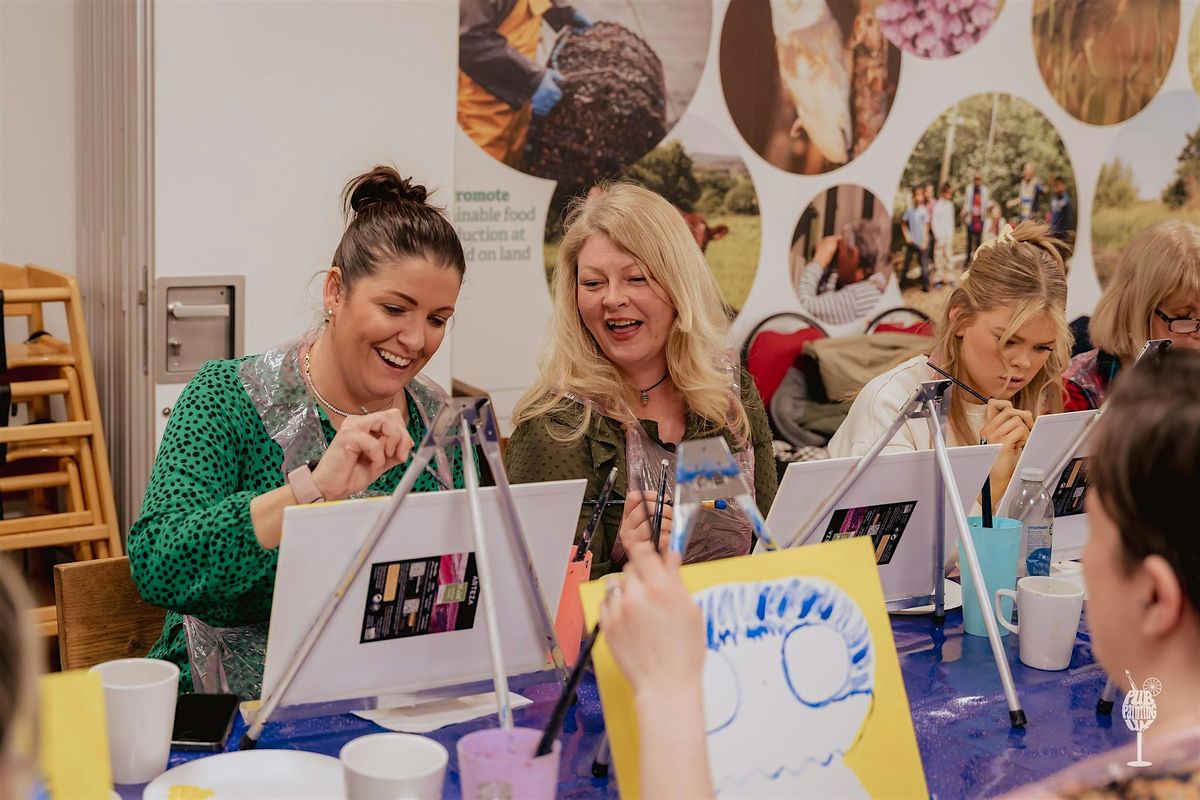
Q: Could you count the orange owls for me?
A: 0